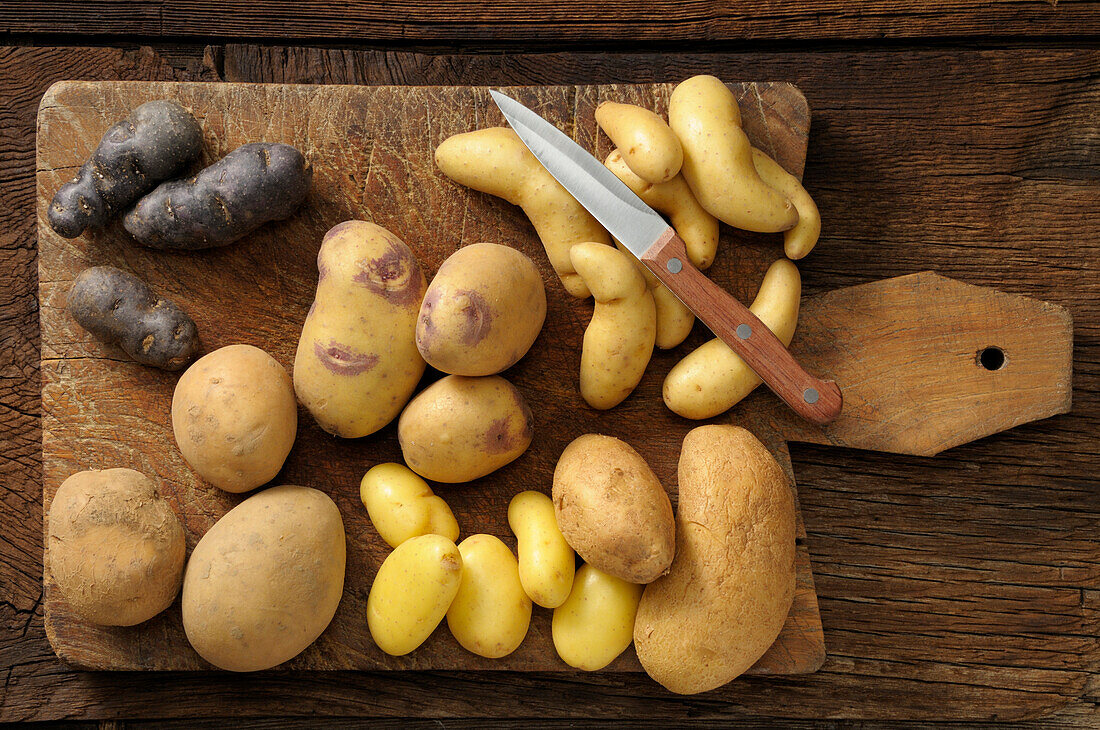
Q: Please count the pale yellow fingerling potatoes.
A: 8